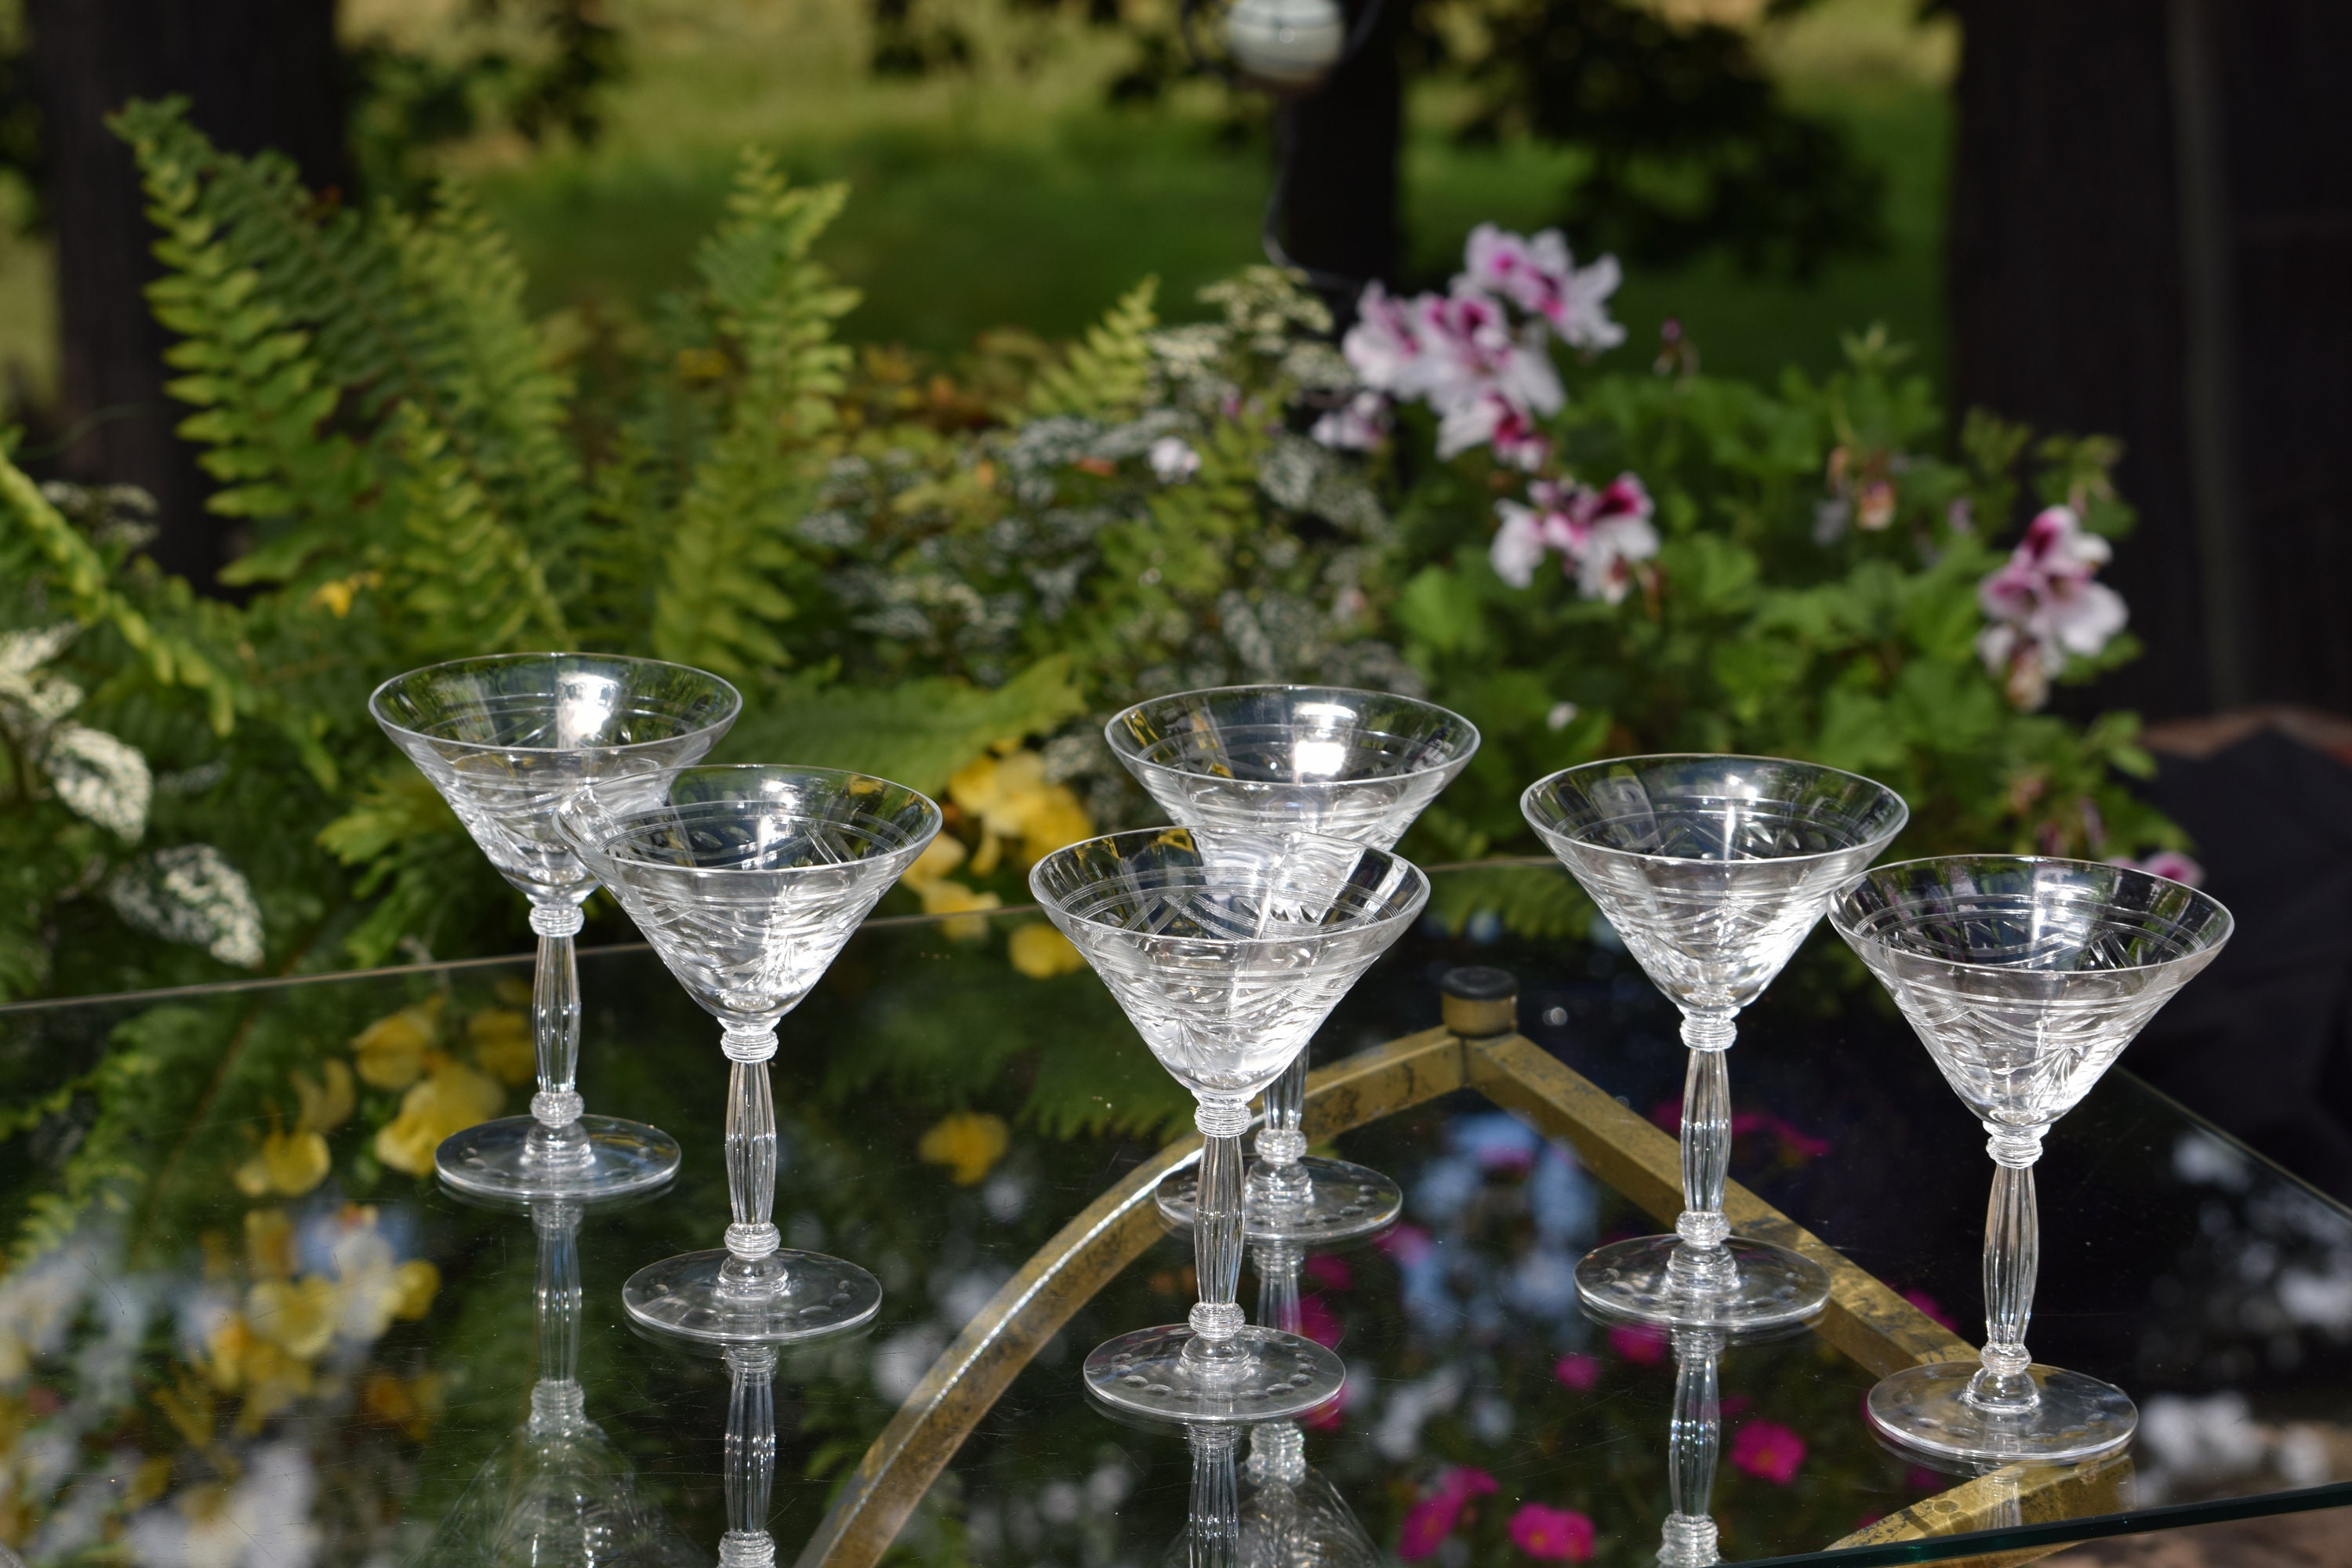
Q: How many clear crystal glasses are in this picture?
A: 6